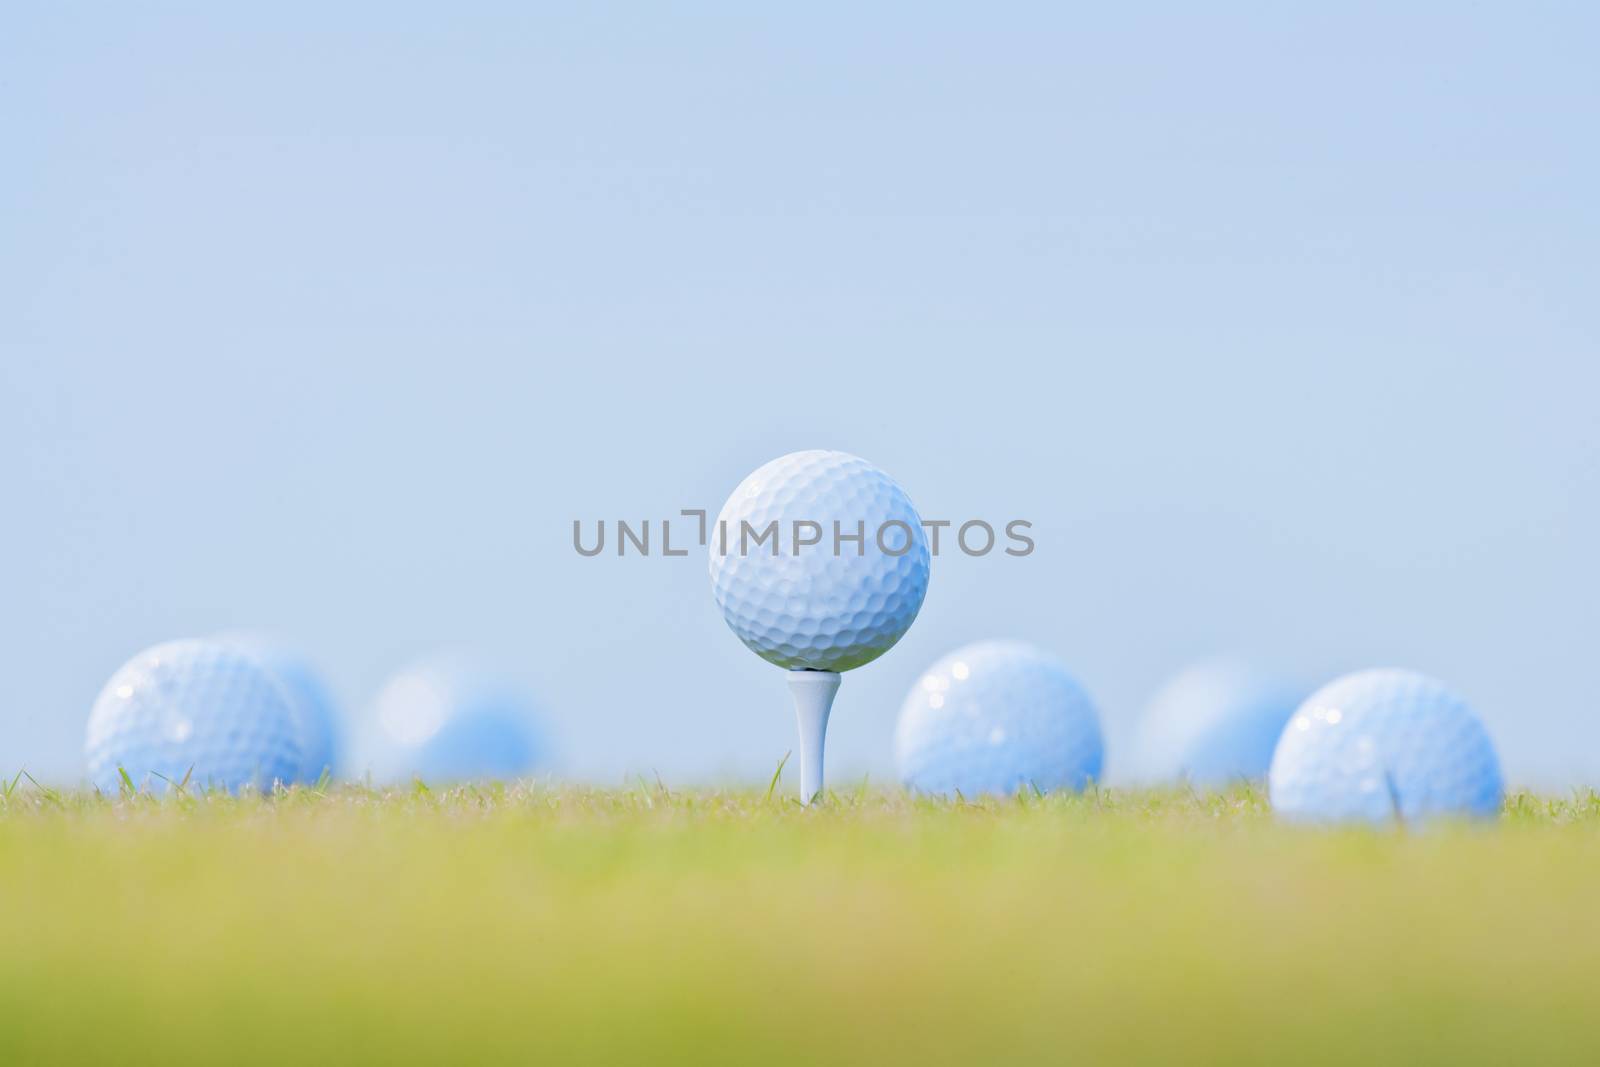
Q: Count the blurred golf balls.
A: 6